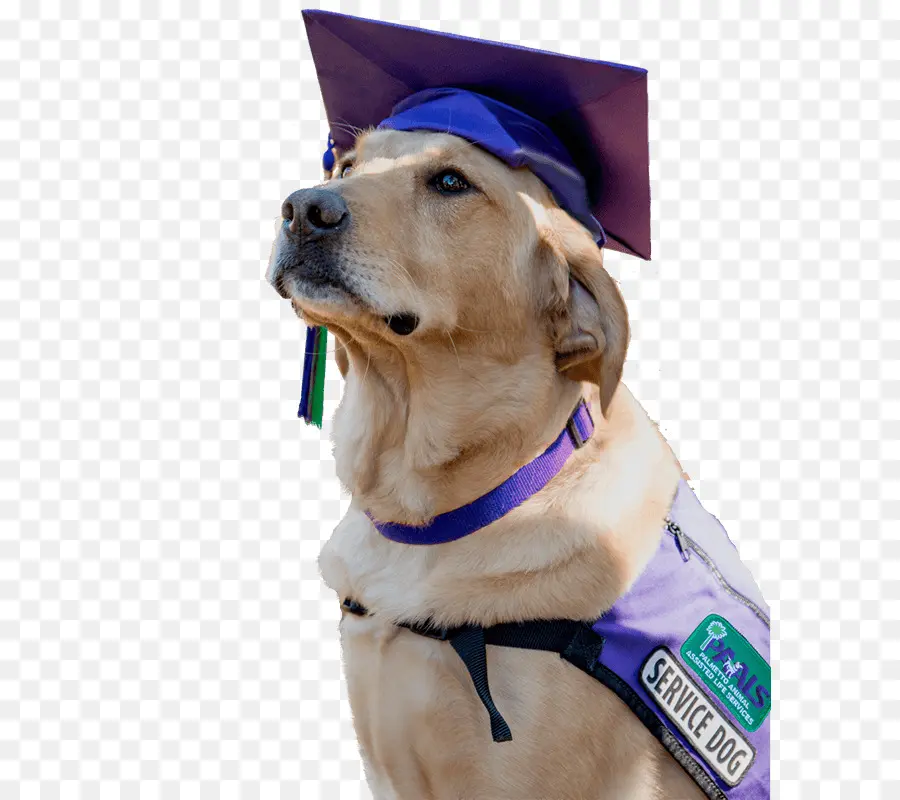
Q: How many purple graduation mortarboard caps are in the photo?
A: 1